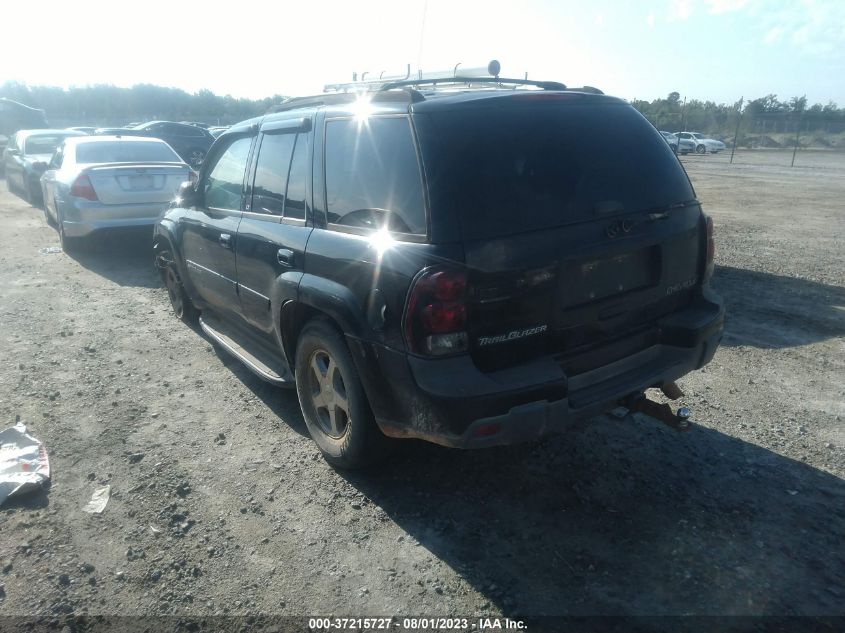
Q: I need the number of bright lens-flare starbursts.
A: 2